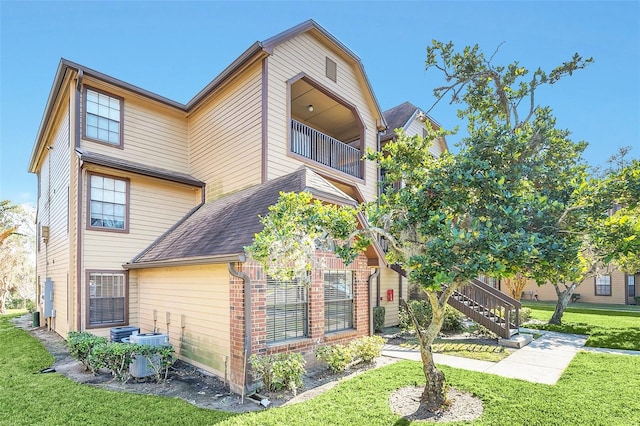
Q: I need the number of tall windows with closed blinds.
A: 2